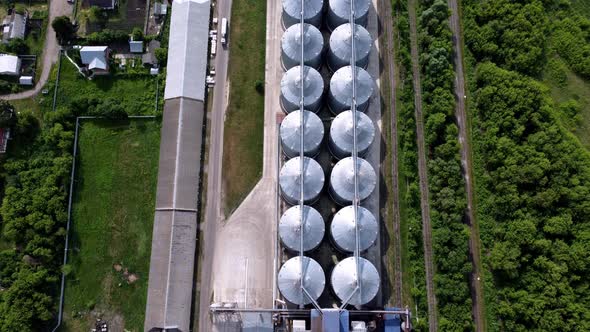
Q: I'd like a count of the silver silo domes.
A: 14